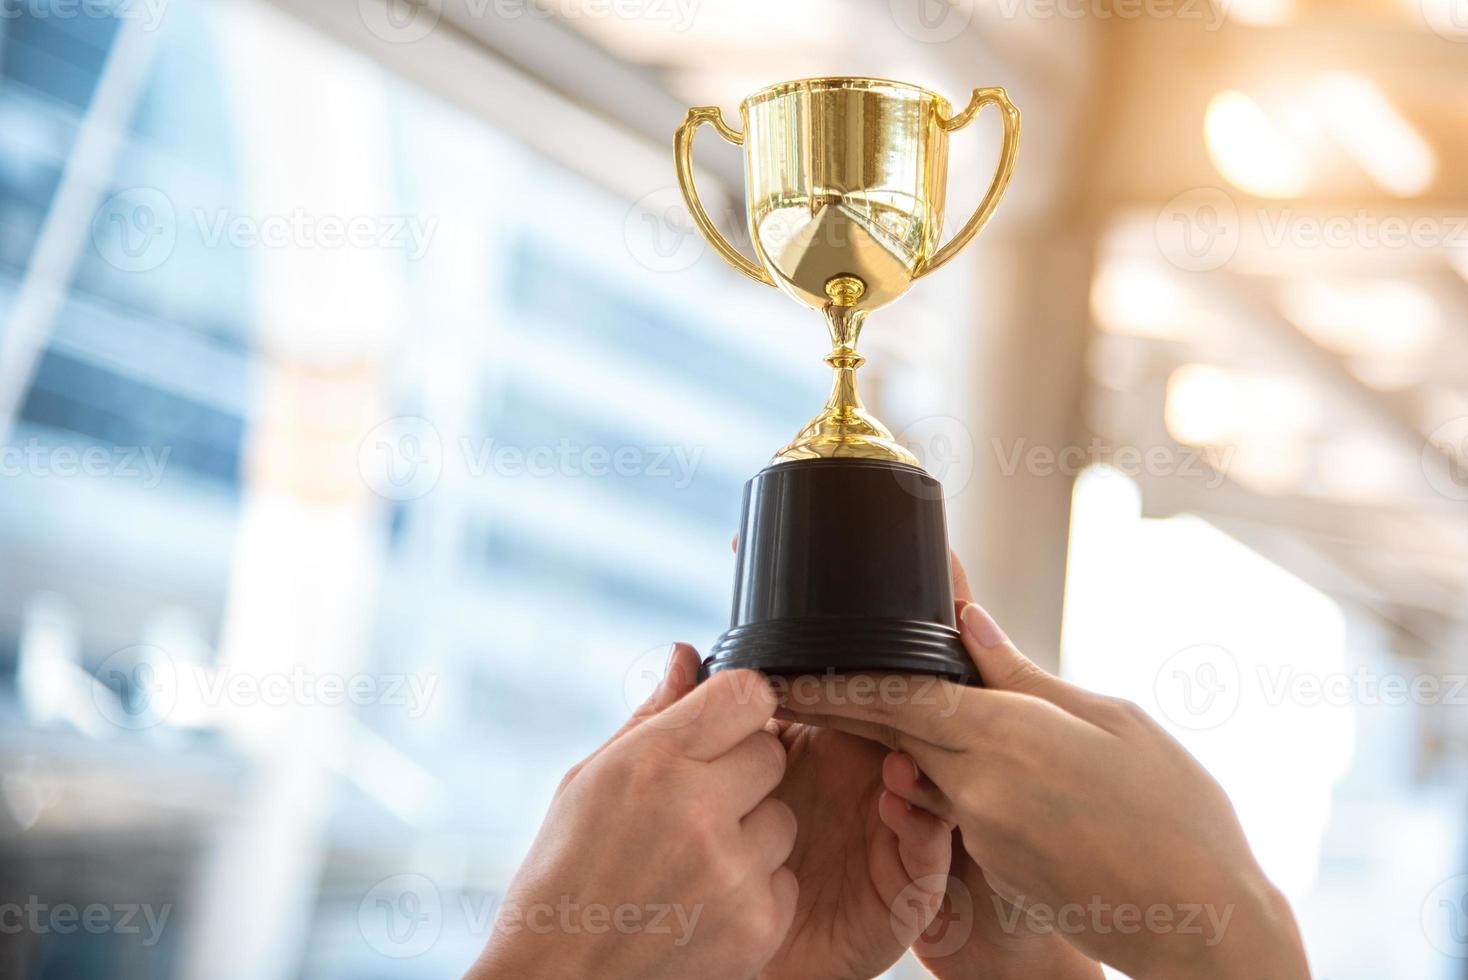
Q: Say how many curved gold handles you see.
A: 2